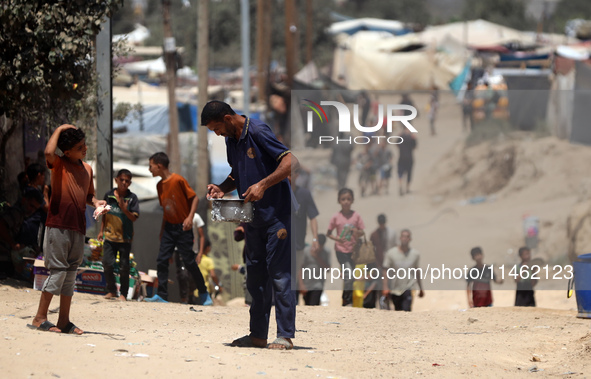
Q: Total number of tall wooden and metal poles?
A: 7